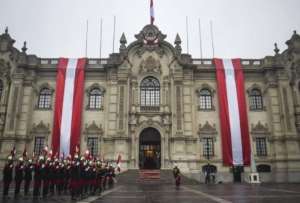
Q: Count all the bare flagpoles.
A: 6